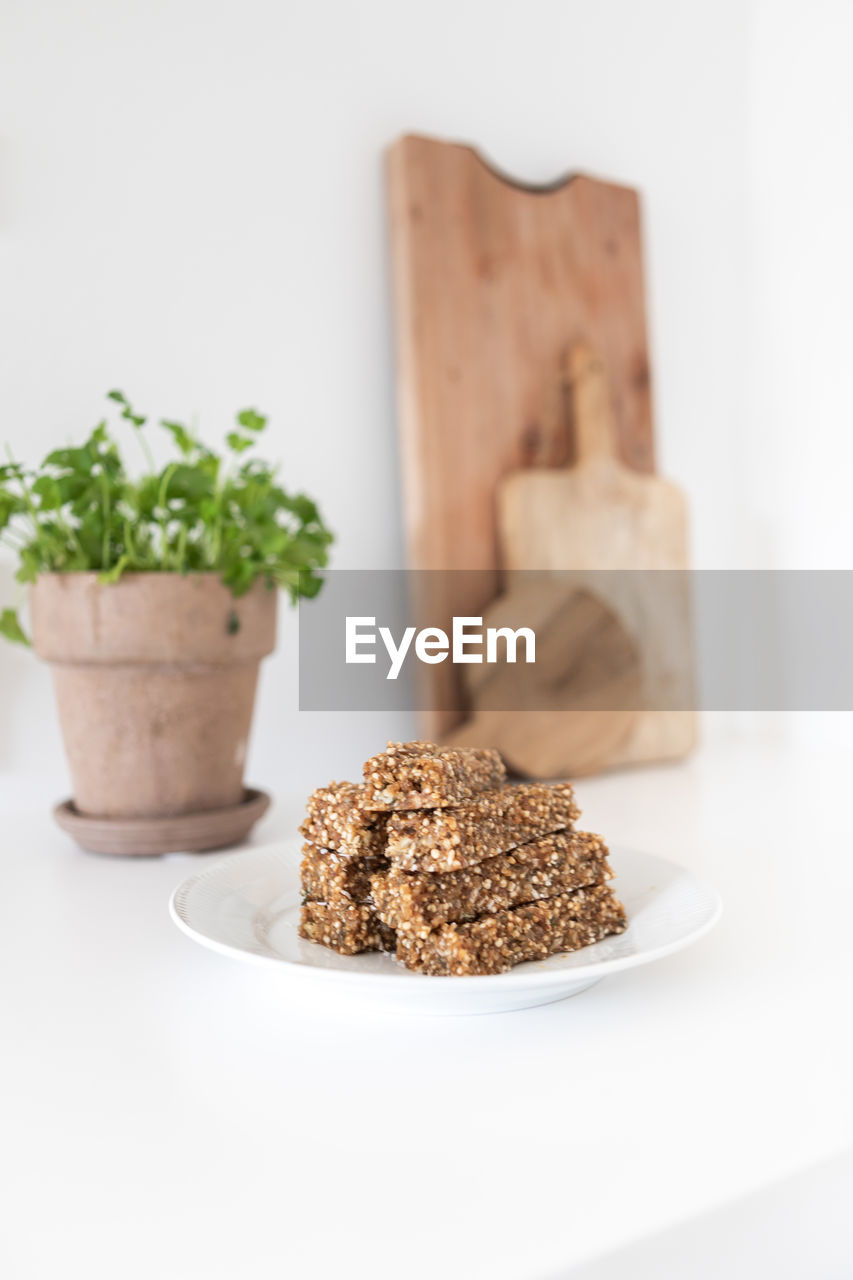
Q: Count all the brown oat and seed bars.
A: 7